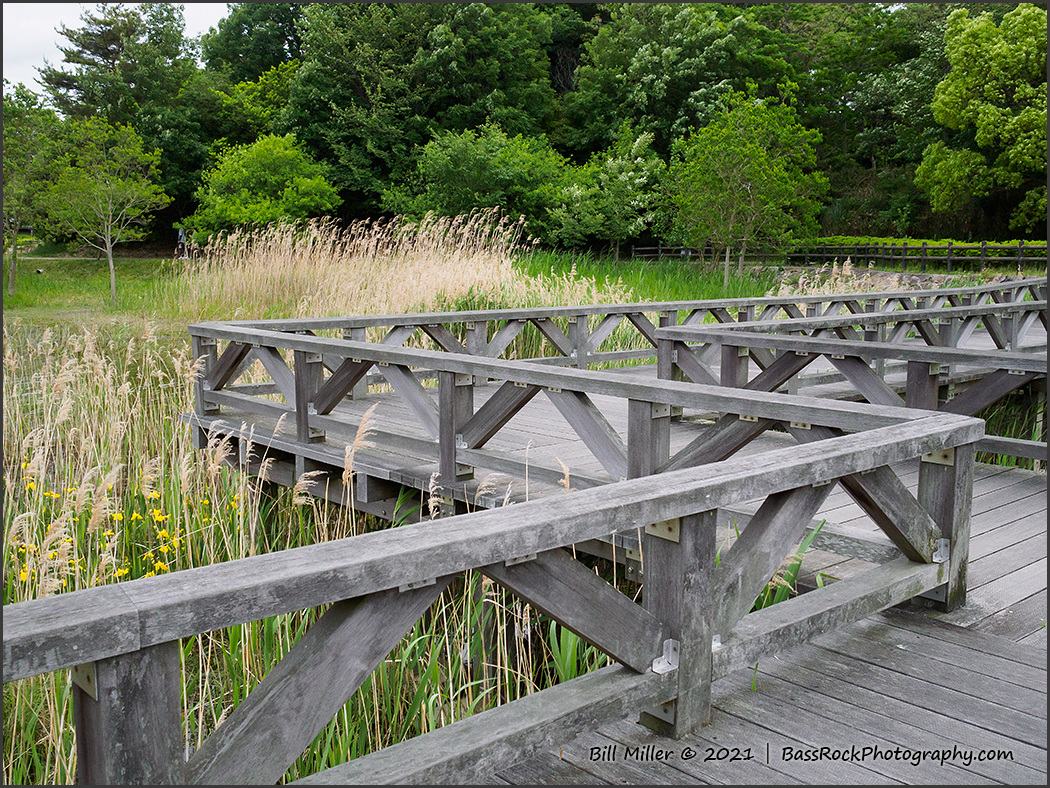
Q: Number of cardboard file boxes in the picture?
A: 0